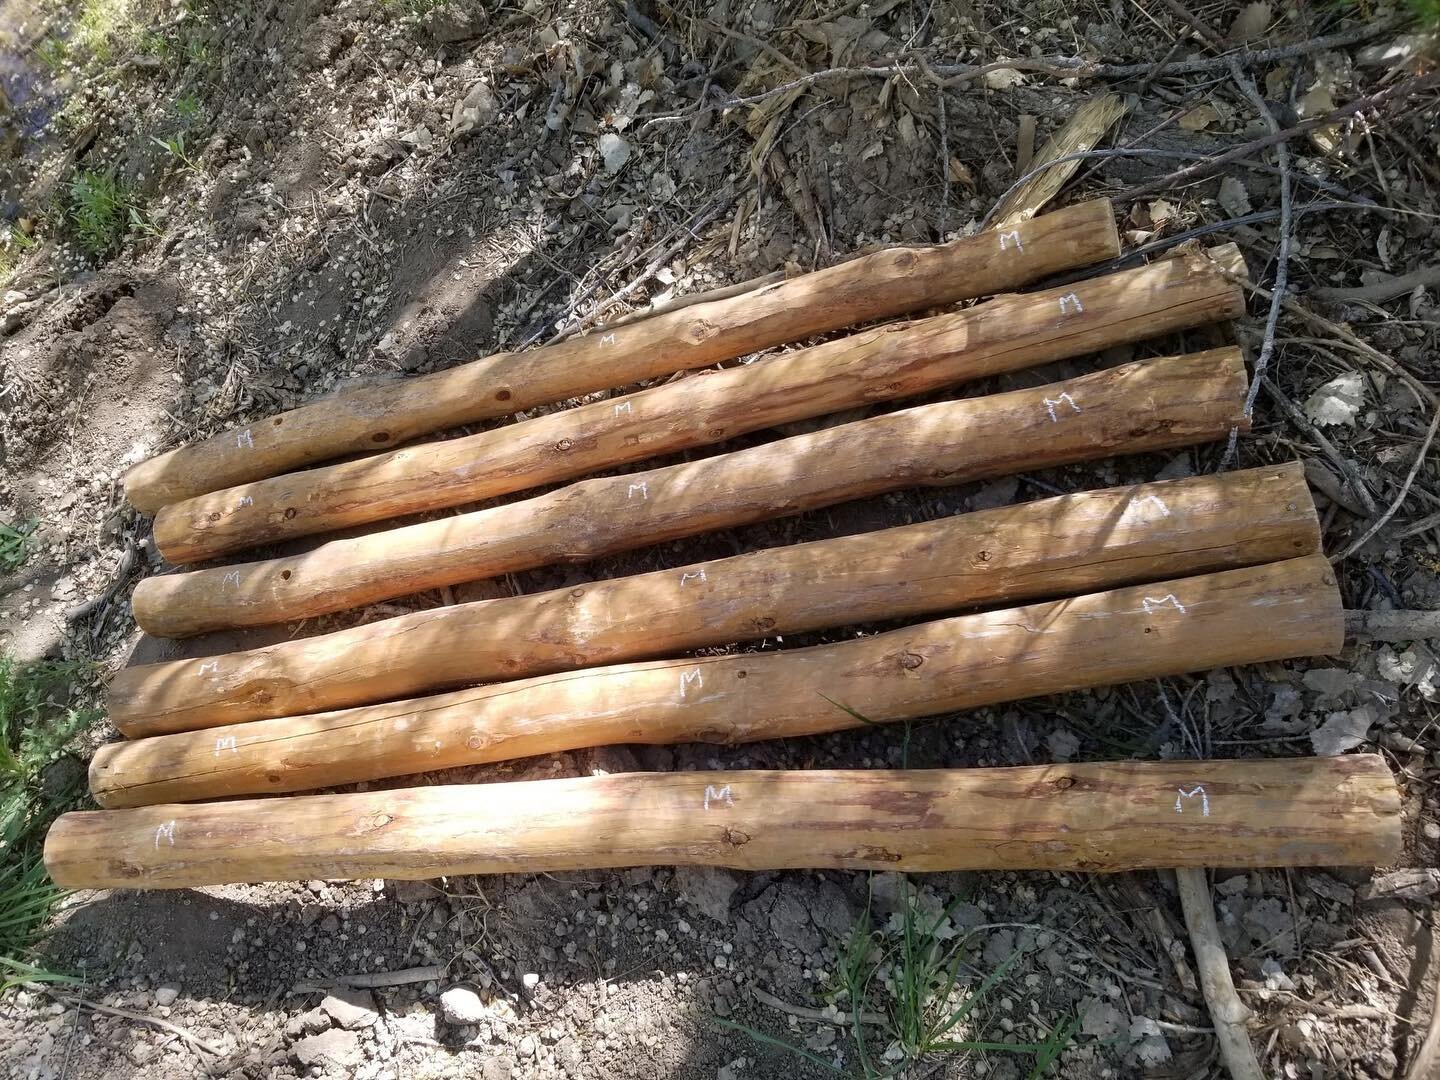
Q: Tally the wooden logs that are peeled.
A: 6